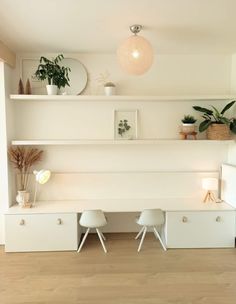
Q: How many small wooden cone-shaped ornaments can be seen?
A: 2